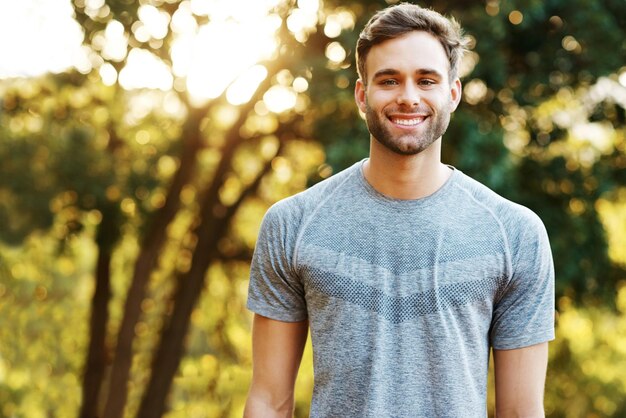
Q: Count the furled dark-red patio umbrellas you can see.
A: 0